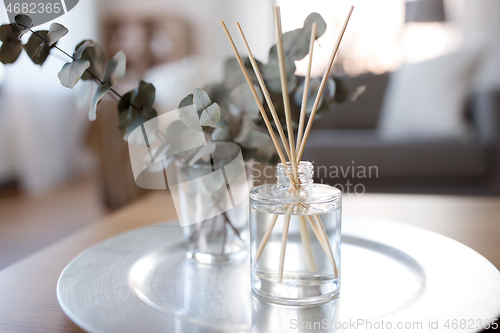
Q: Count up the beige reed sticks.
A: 5